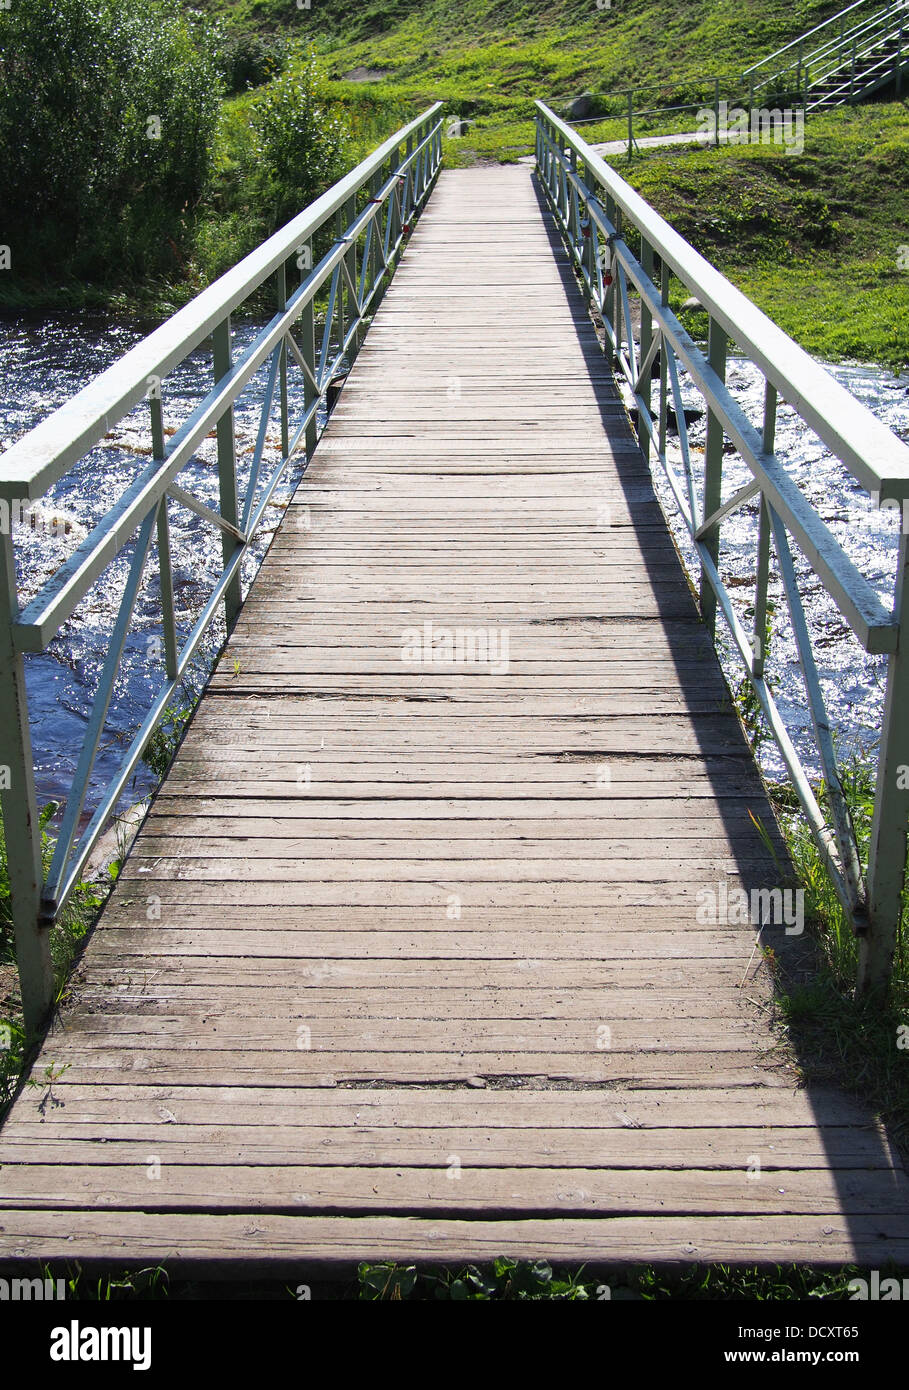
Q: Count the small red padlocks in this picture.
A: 3